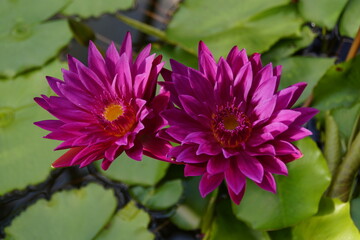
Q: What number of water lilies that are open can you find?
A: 2